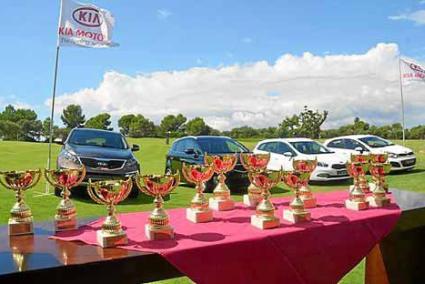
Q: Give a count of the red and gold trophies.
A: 14